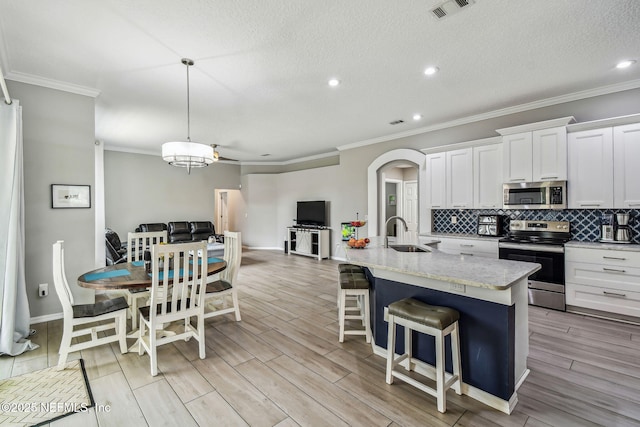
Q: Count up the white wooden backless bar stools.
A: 3